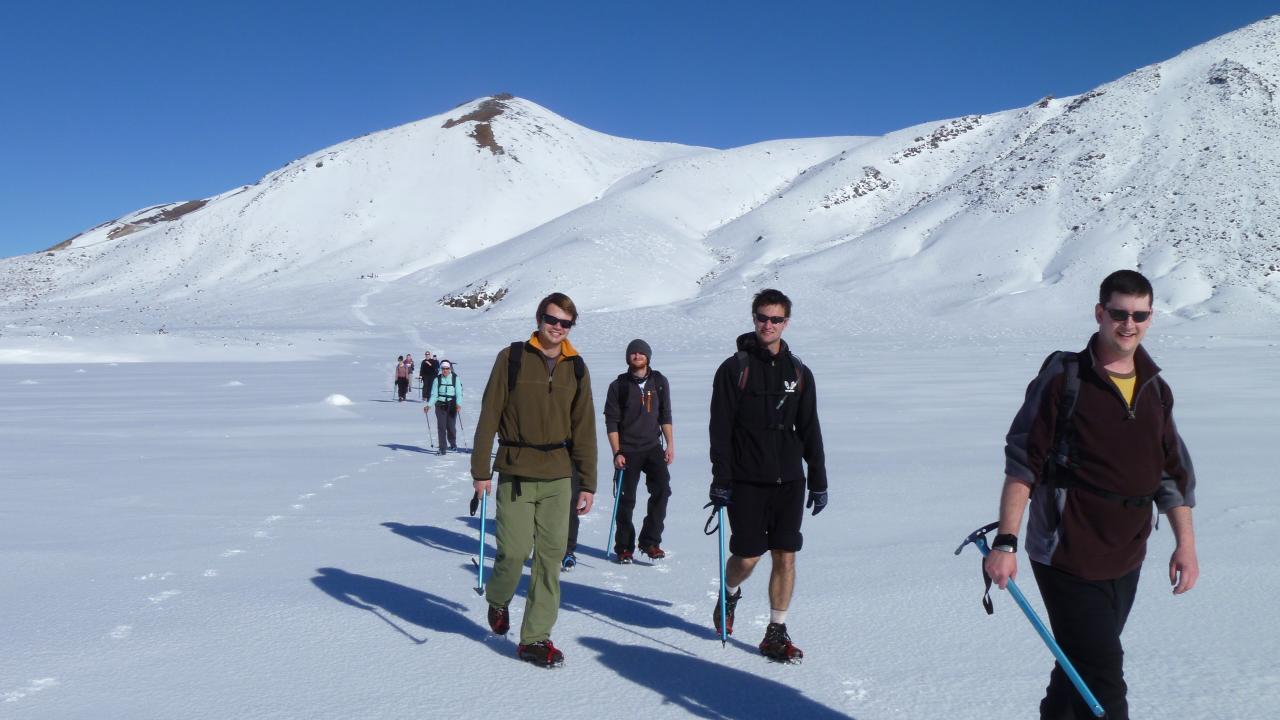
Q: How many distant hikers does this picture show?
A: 5